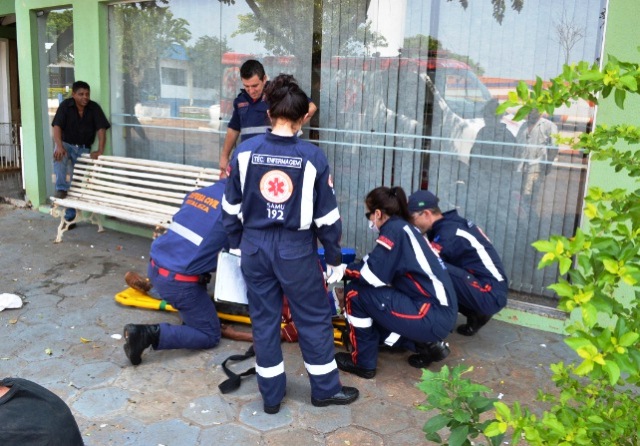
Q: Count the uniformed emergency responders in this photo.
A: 5